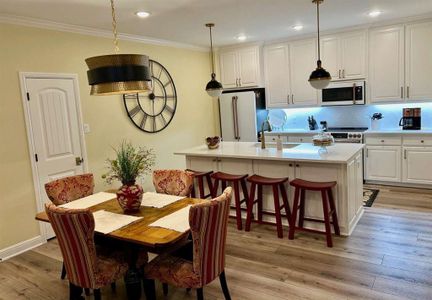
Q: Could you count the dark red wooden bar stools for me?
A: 4